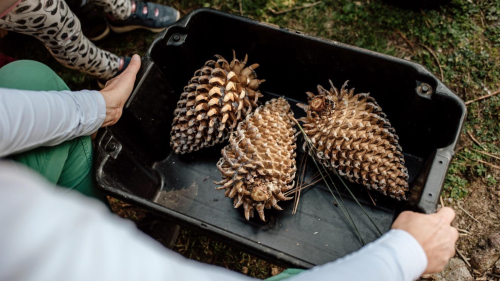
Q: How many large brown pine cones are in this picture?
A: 3